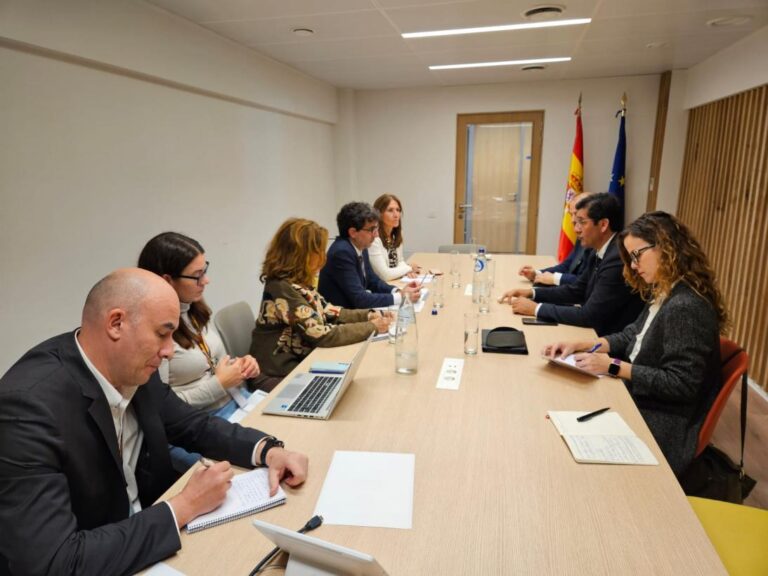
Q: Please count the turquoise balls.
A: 0